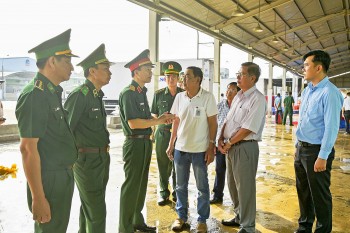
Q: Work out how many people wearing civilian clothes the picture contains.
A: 4